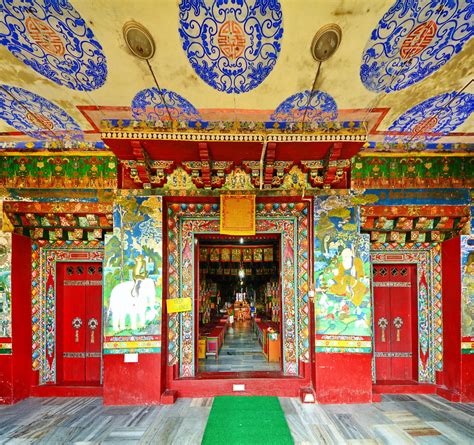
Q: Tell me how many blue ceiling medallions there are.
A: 7